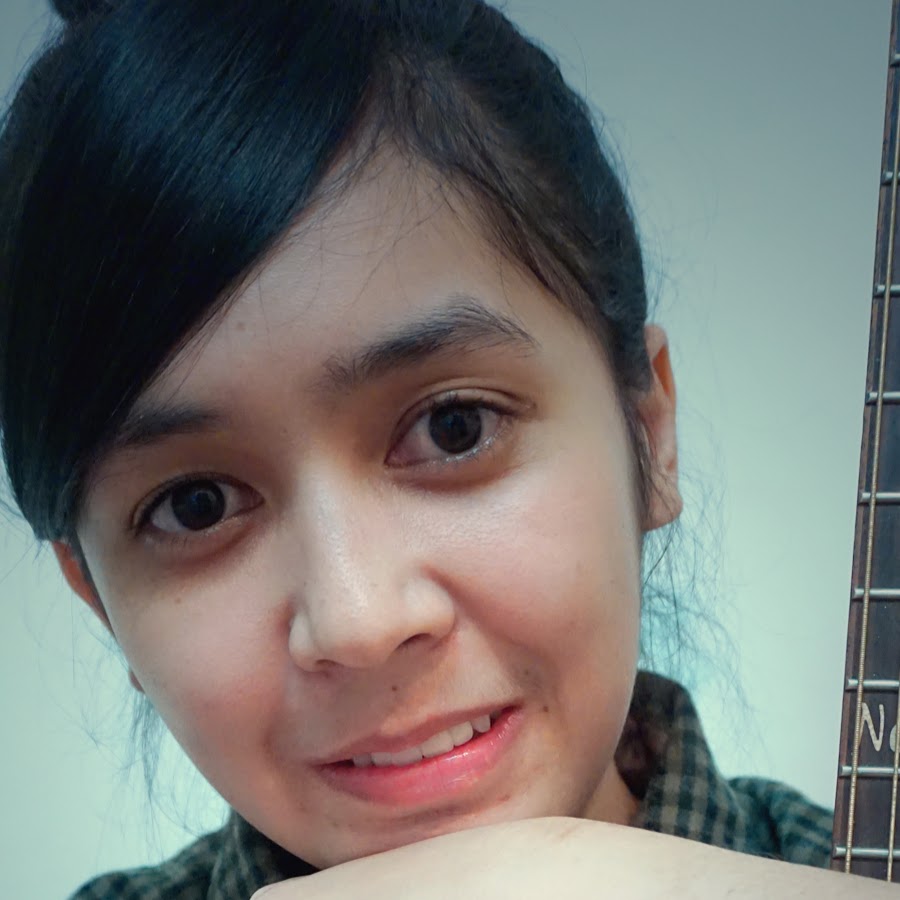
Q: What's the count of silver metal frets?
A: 9